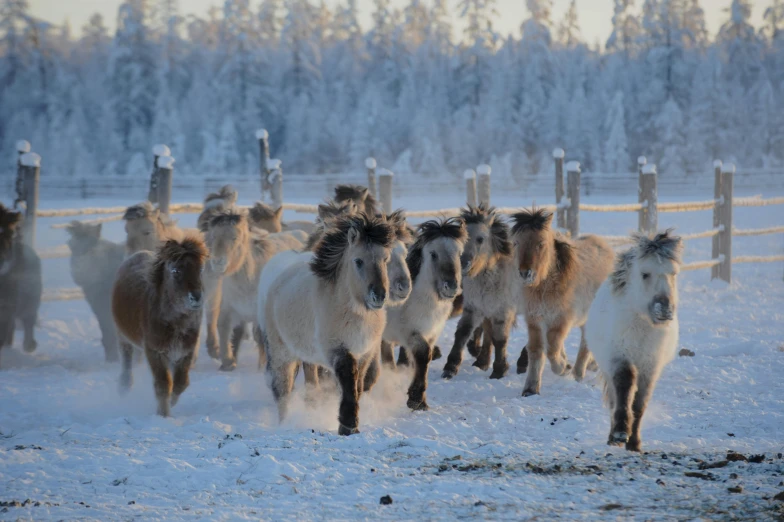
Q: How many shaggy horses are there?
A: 15